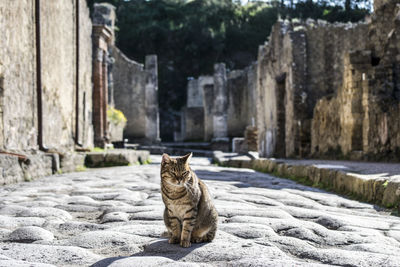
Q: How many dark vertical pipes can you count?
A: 2